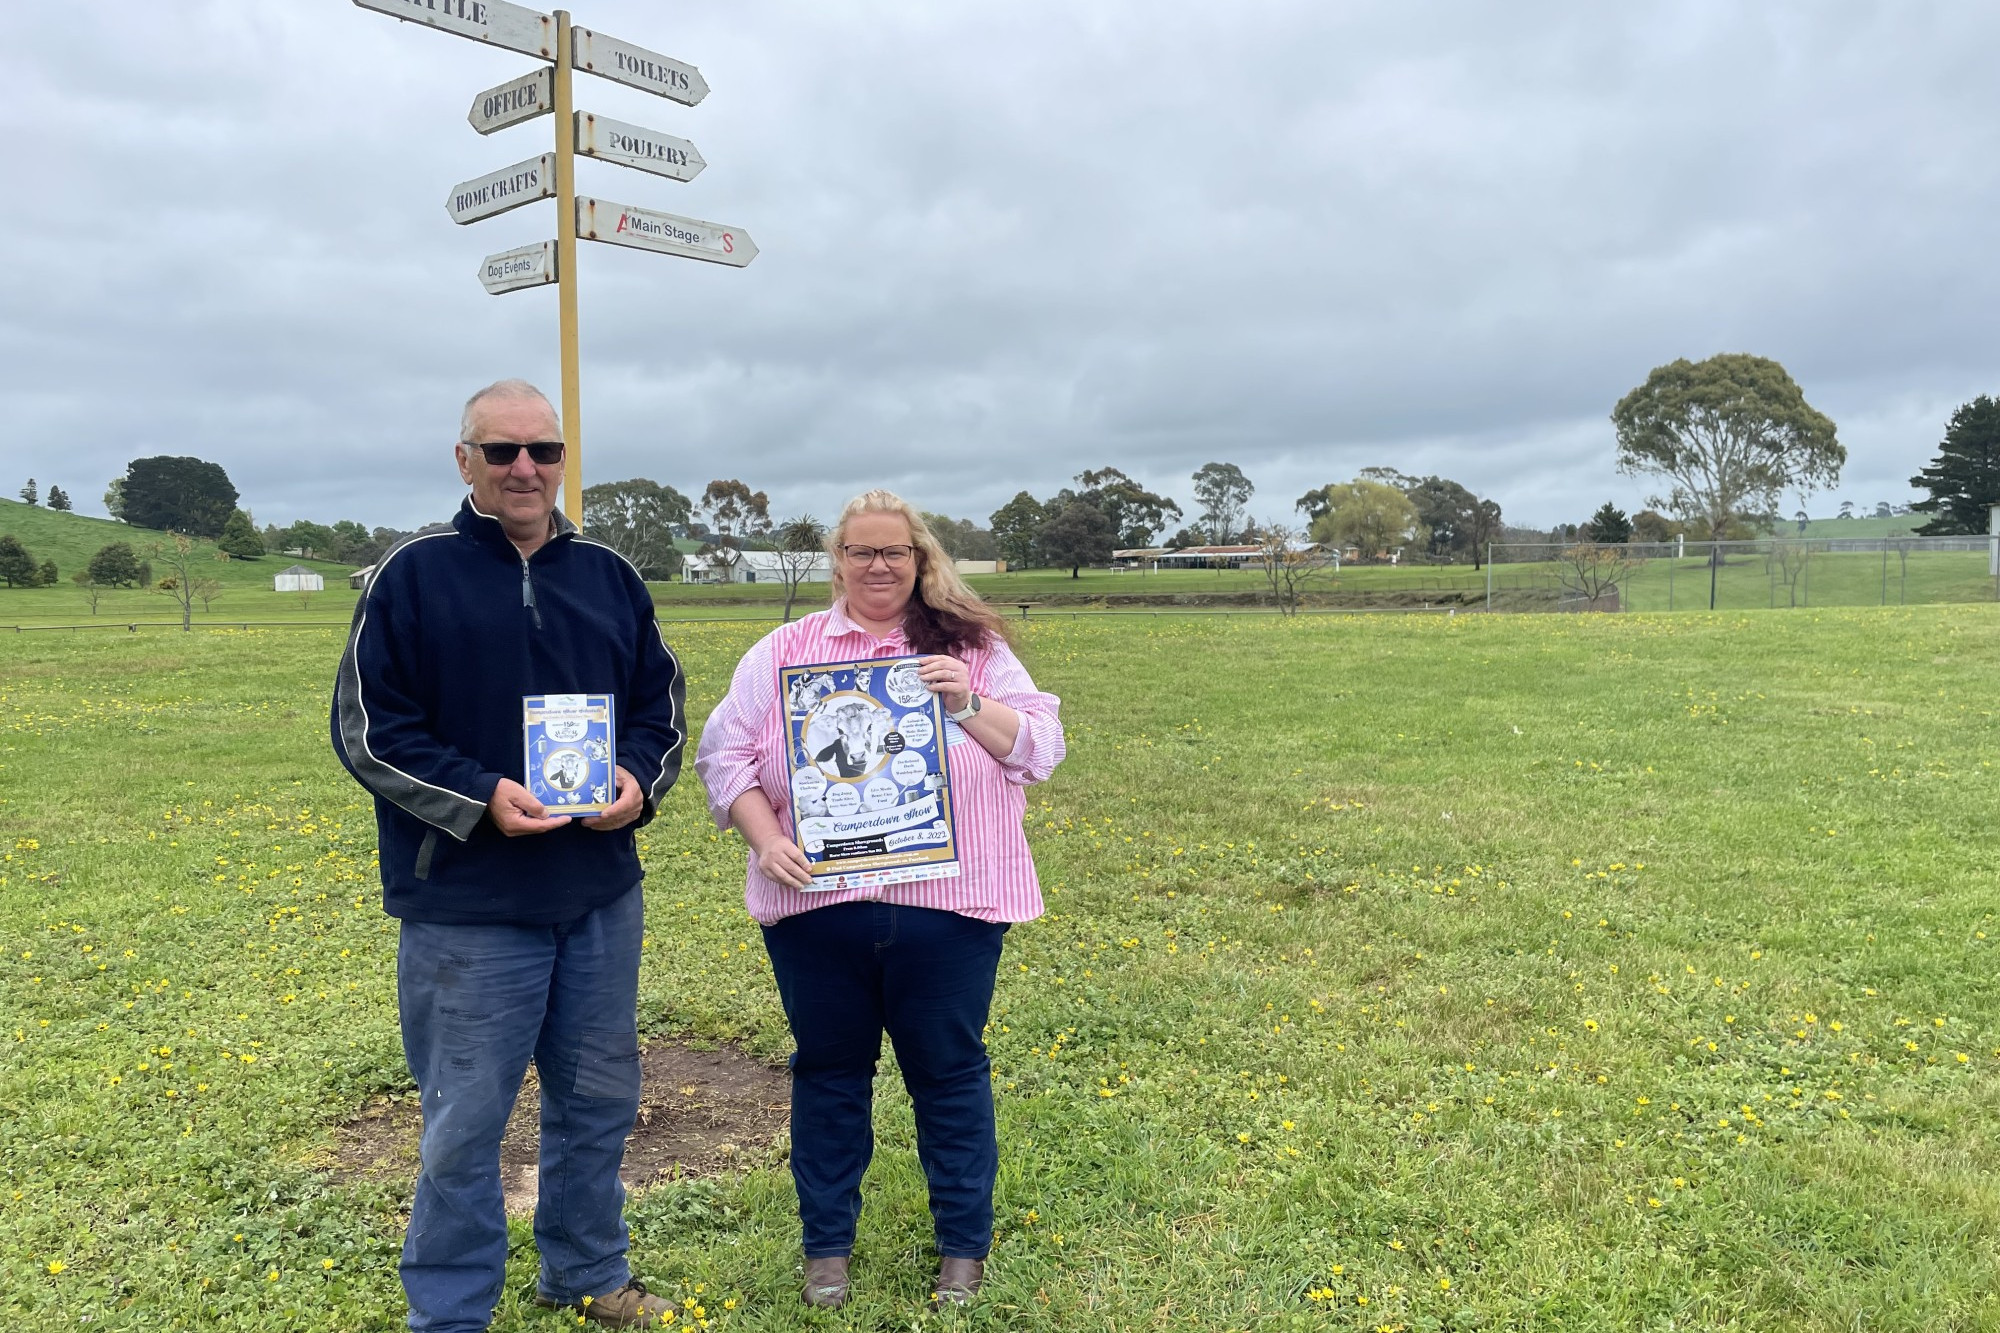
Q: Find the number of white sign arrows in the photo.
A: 7